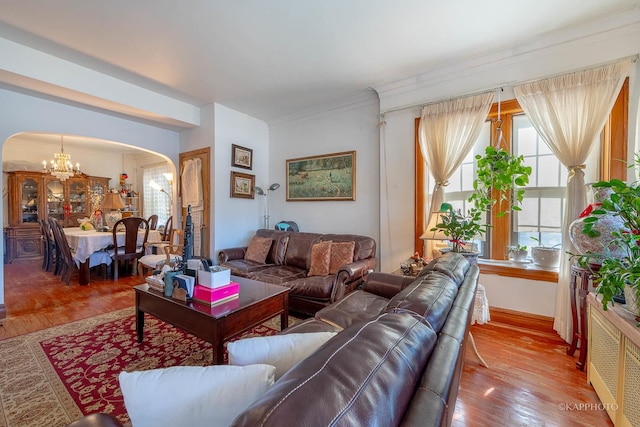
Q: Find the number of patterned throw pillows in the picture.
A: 3